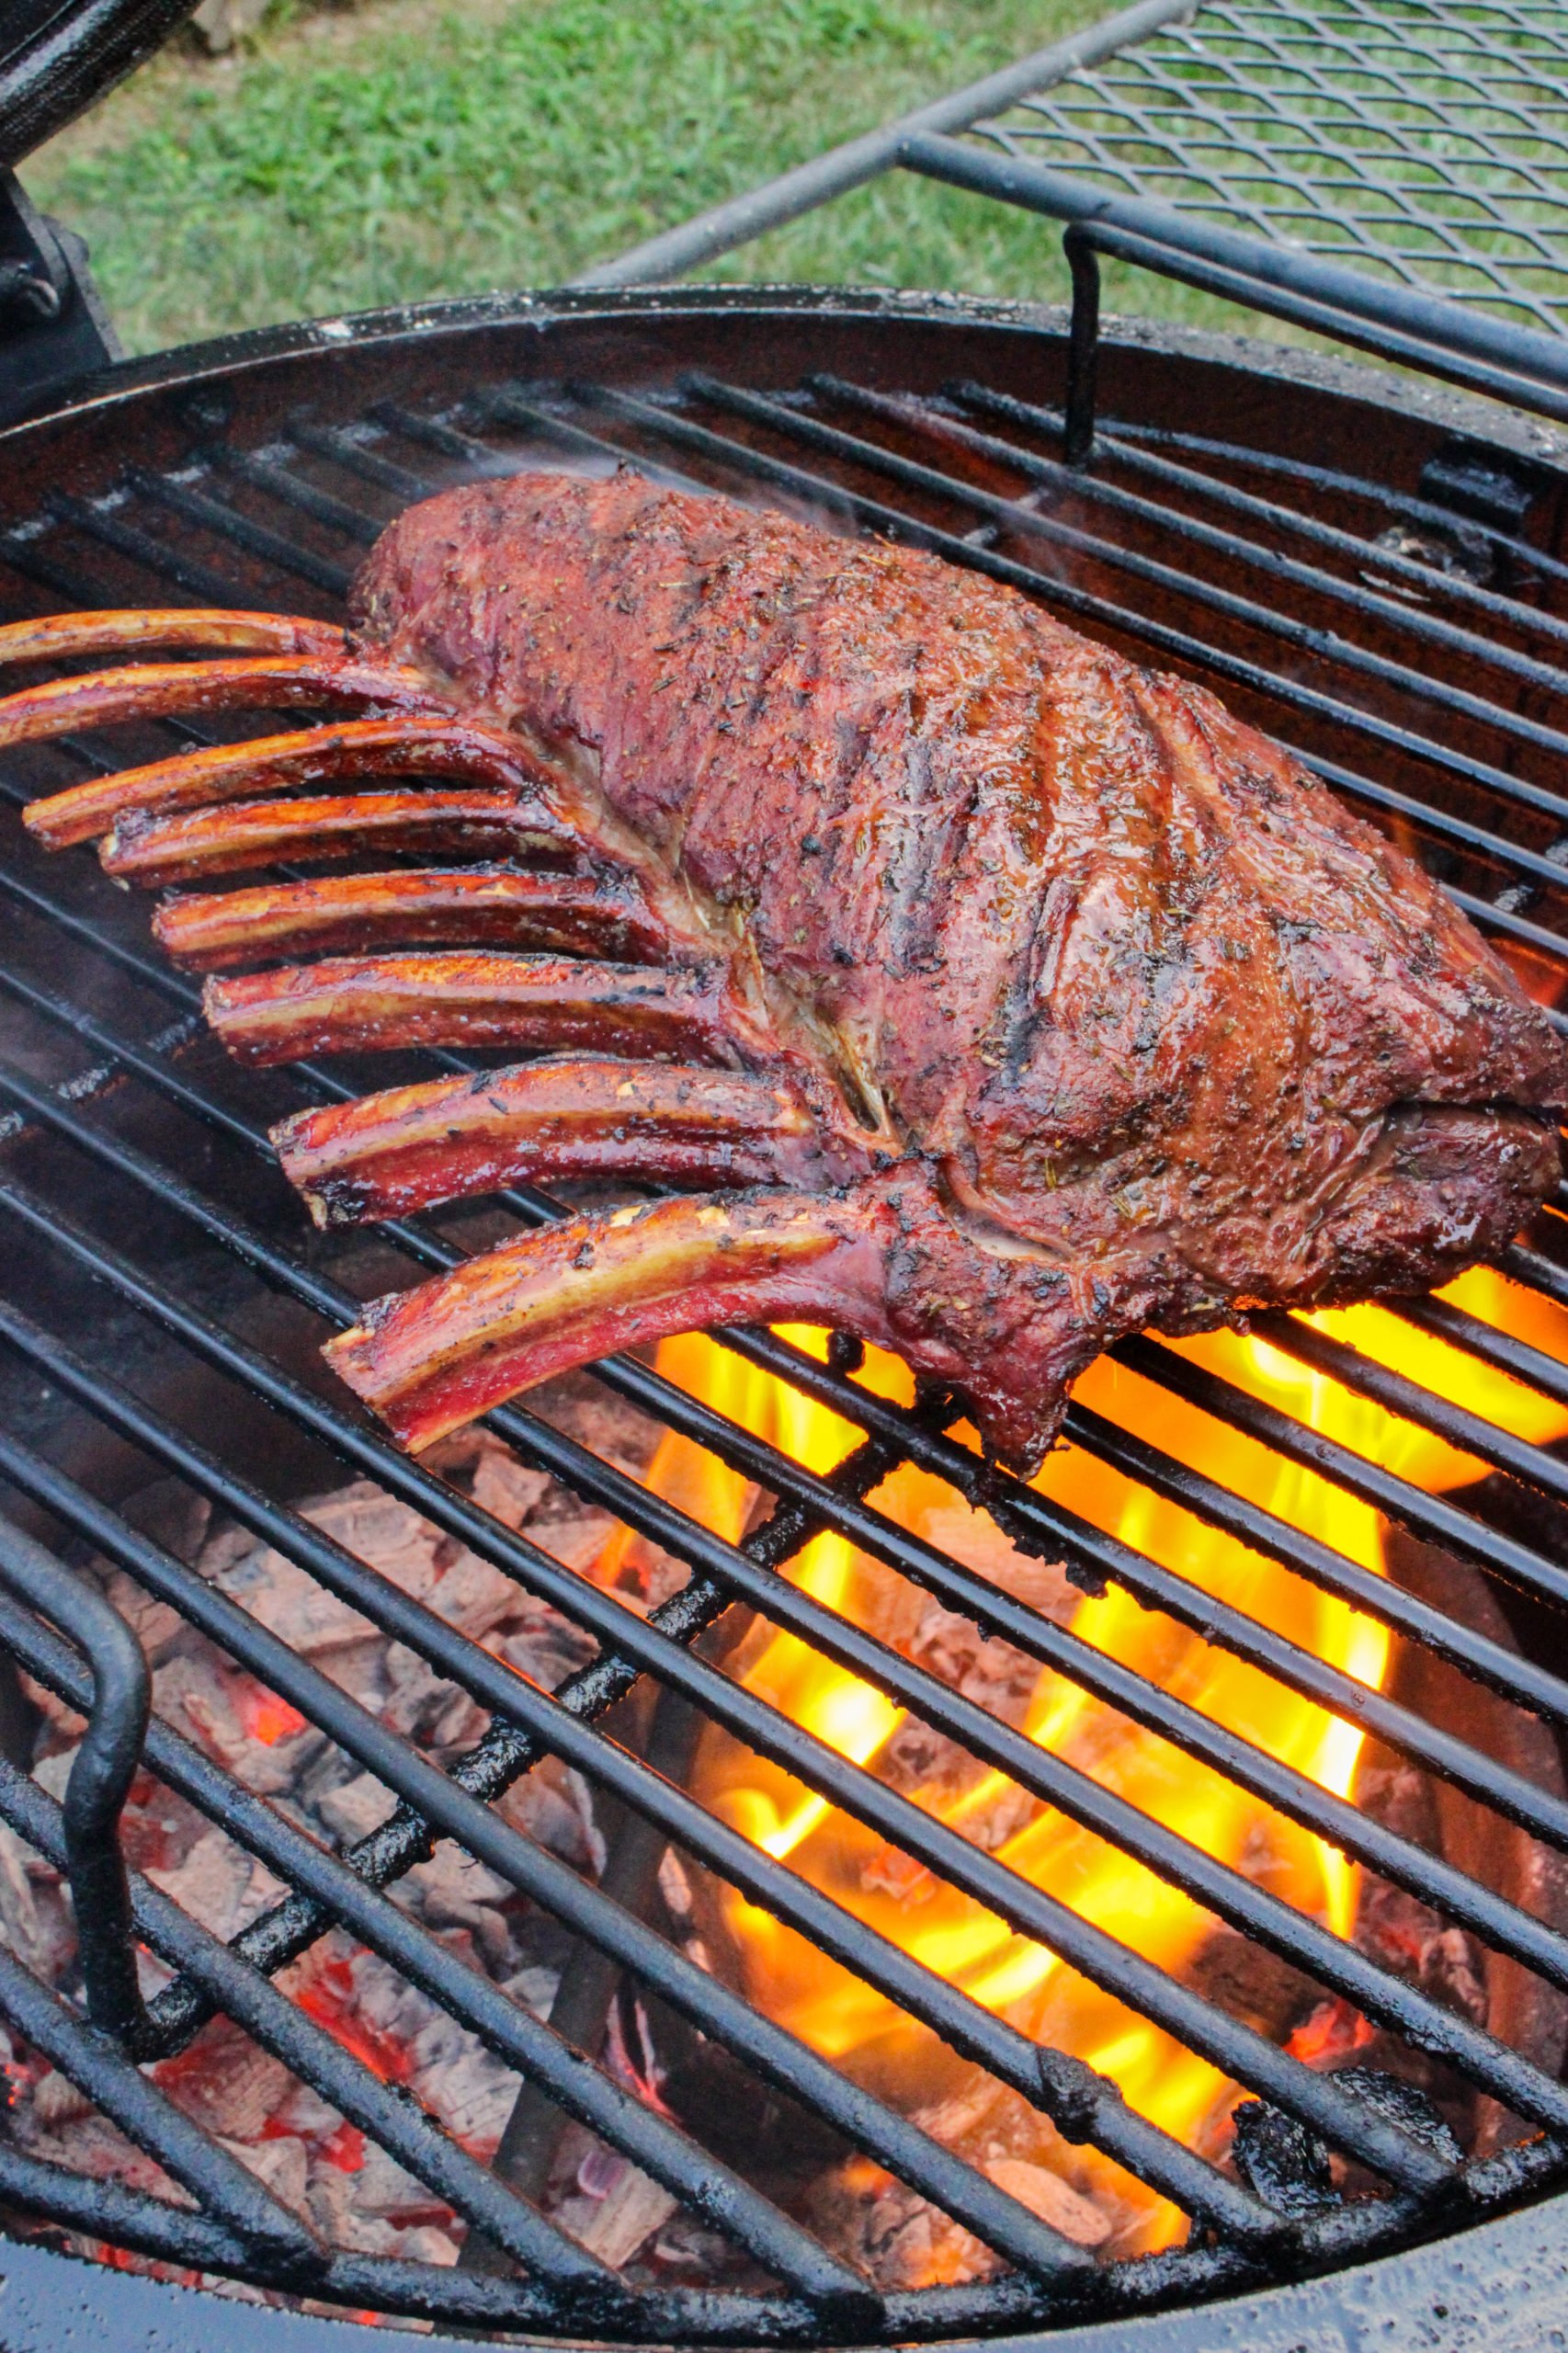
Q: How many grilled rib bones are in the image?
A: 8